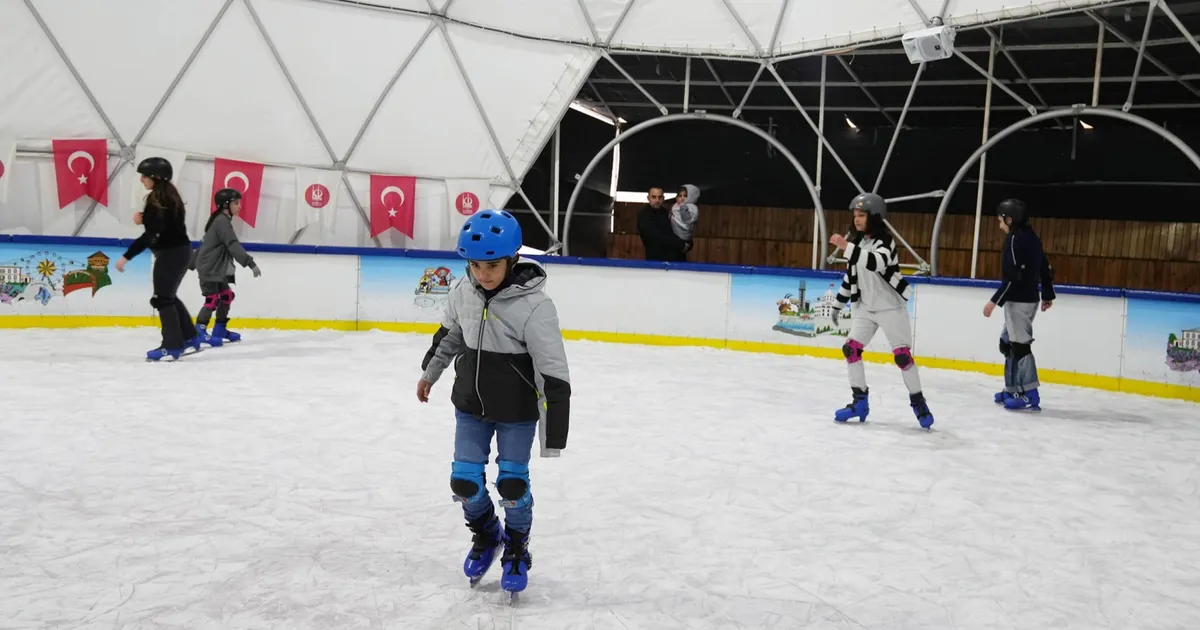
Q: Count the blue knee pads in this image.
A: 2